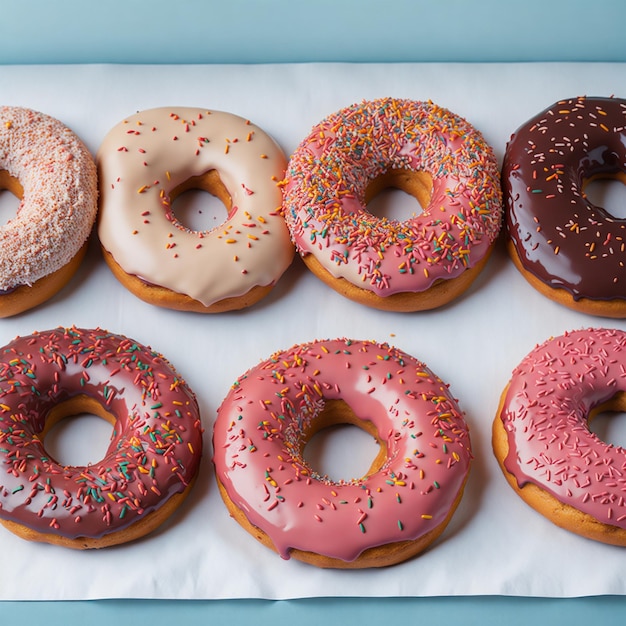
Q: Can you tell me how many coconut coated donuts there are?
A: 1